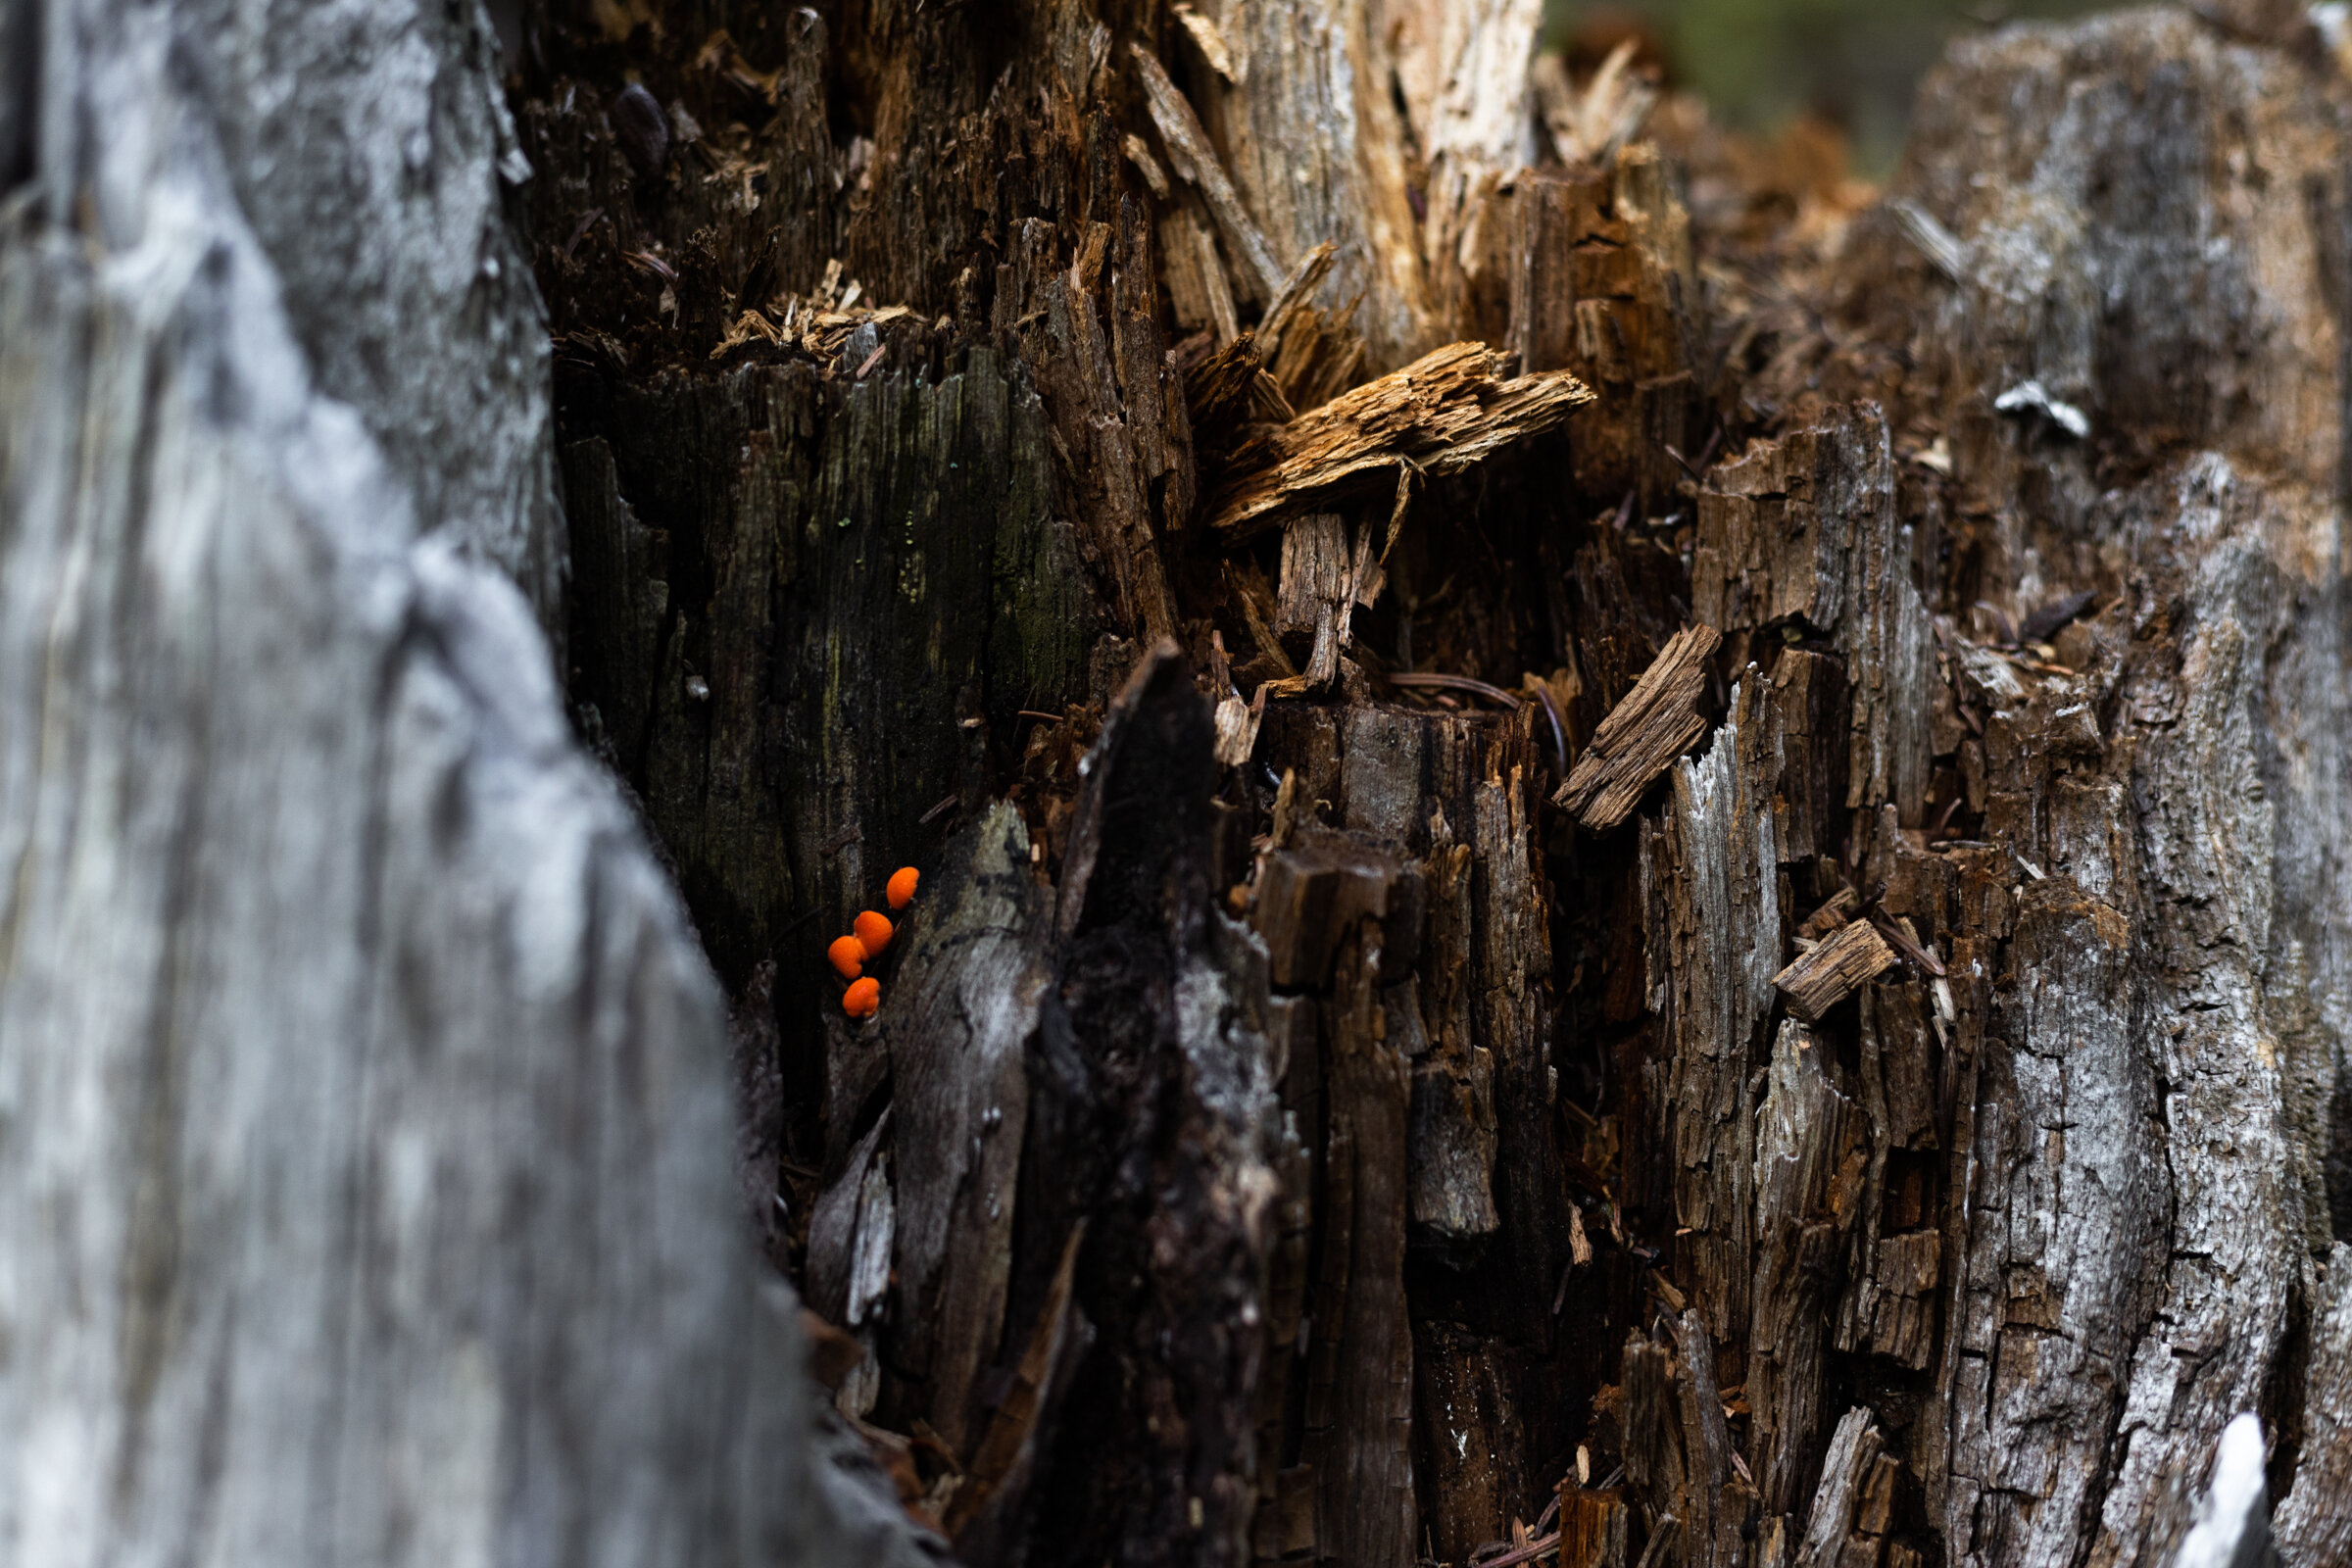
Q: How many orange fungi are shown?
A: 4